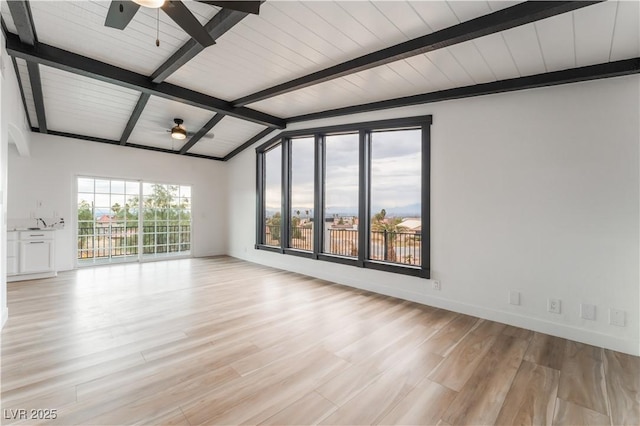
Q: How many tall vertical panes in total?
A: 4